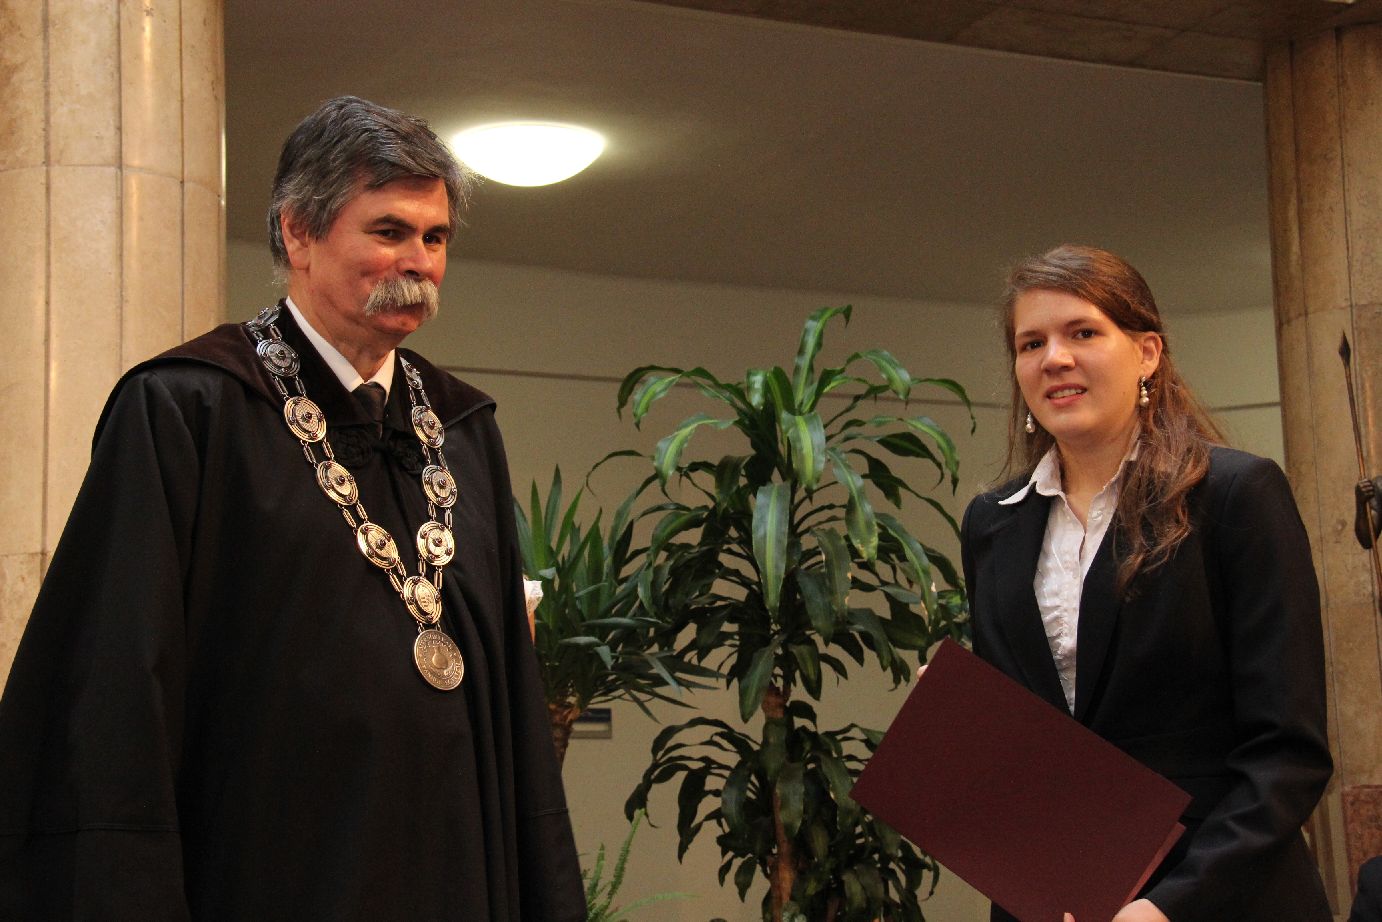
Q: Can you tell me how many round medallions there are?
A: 11